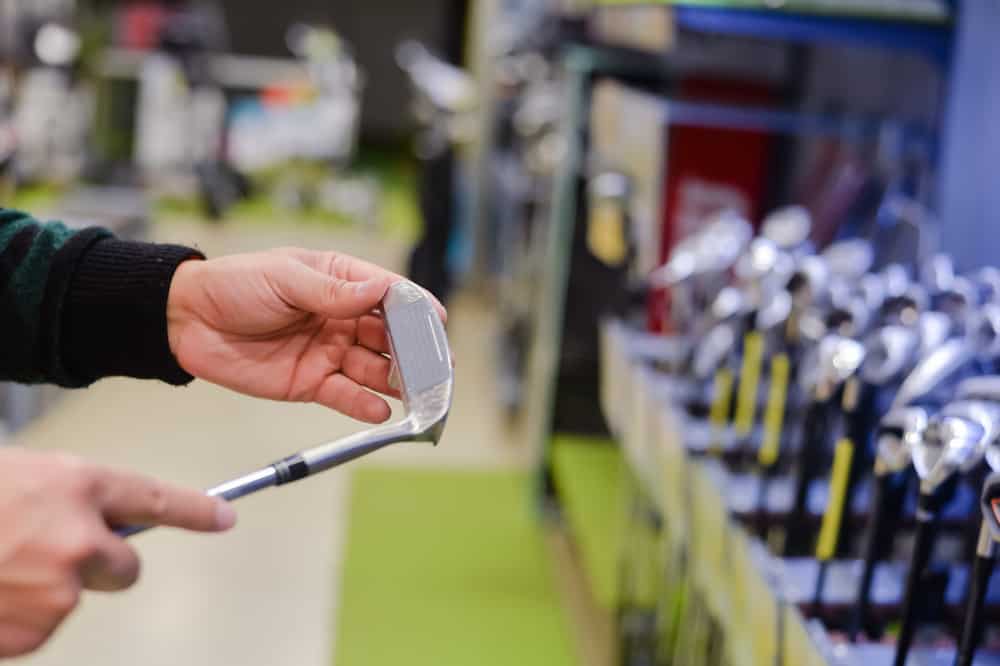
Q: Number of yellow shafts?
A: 4